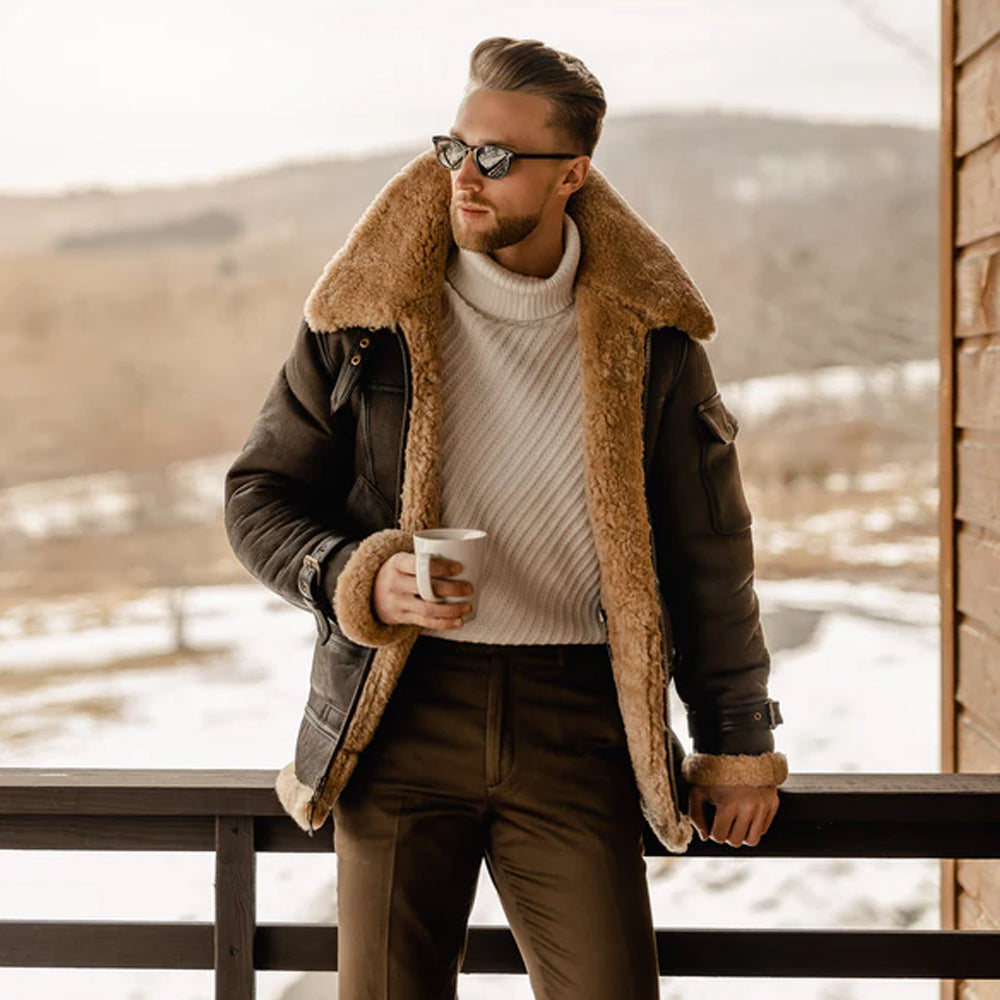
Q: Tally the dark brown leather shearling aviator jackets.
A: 1